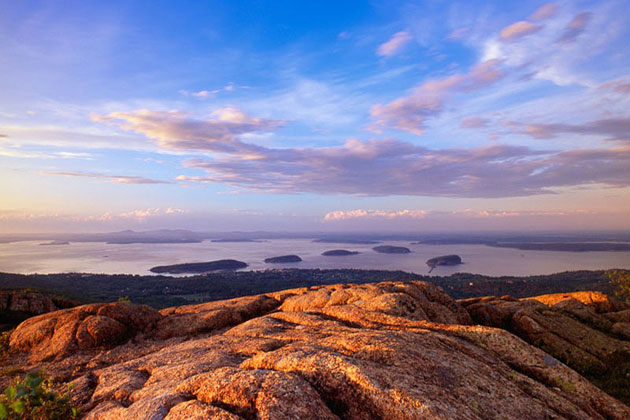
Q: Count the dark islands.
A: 5